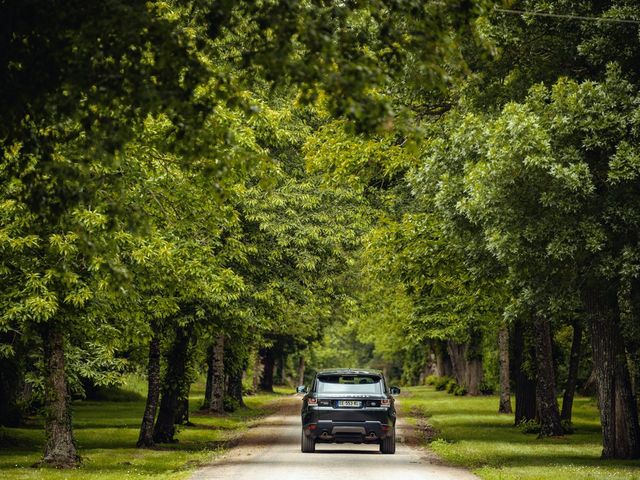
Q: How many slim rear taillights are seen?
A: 2